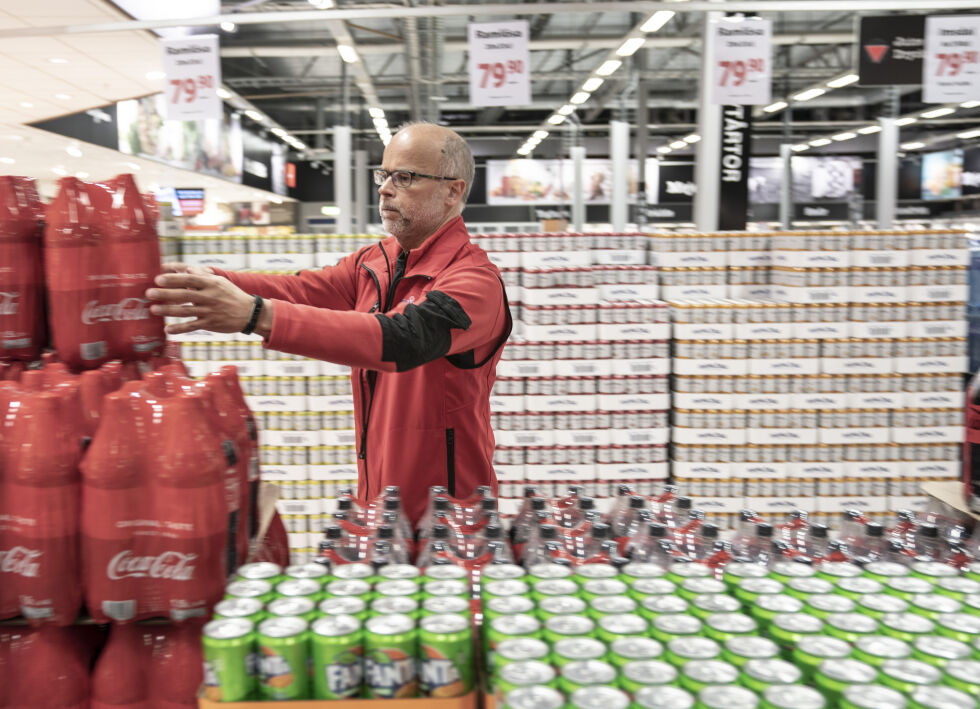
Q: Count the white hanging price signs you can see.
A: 4